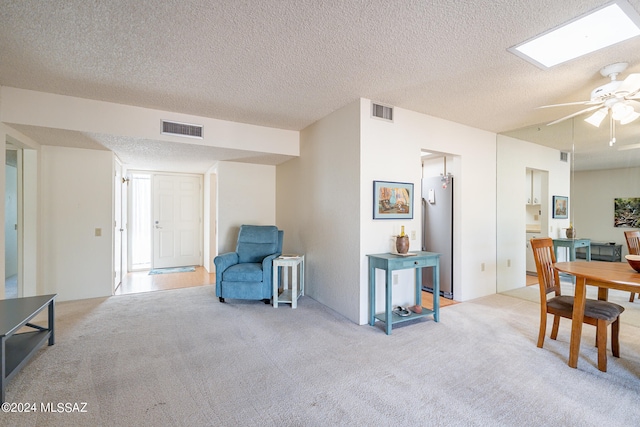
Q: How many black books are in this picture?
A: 0